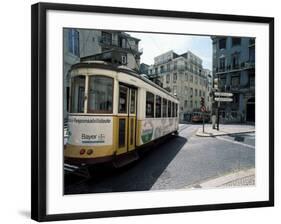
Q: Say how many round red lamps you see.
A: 2